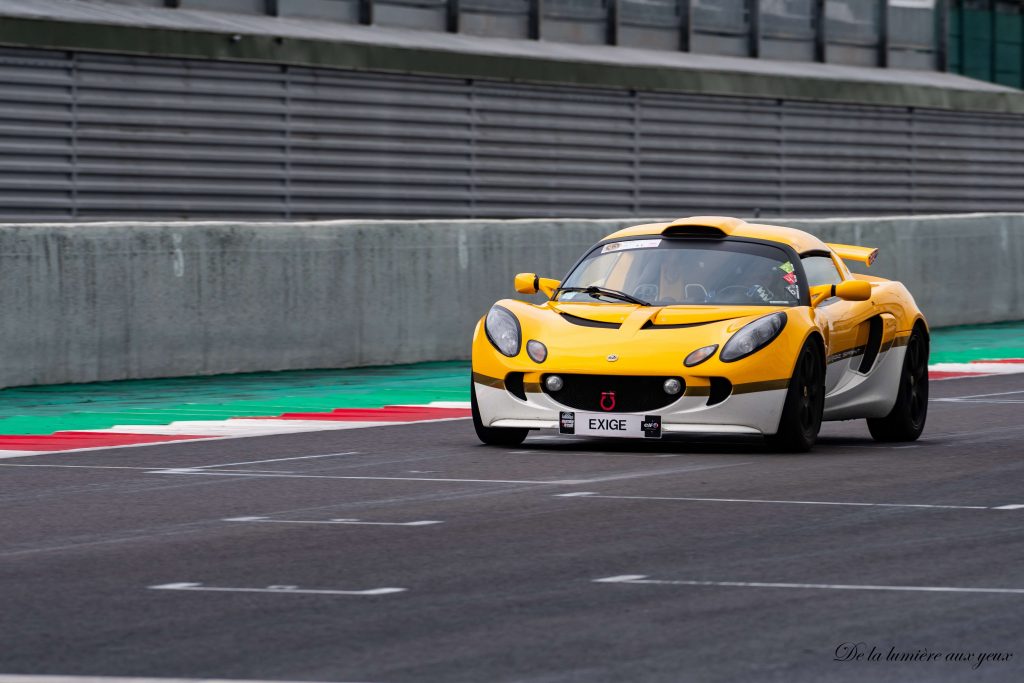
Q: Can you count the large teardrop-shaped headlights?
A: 2